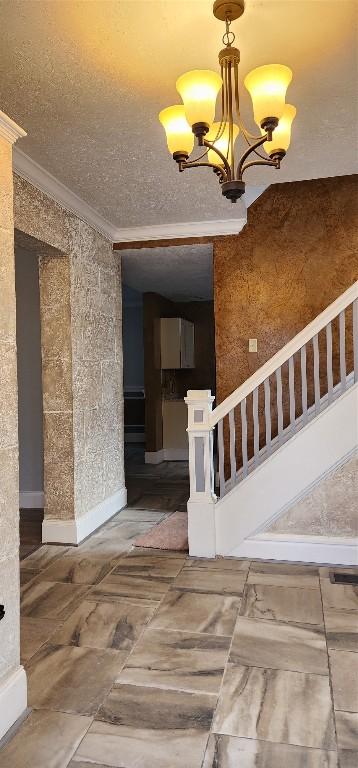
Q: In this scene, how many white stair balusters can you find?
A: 12